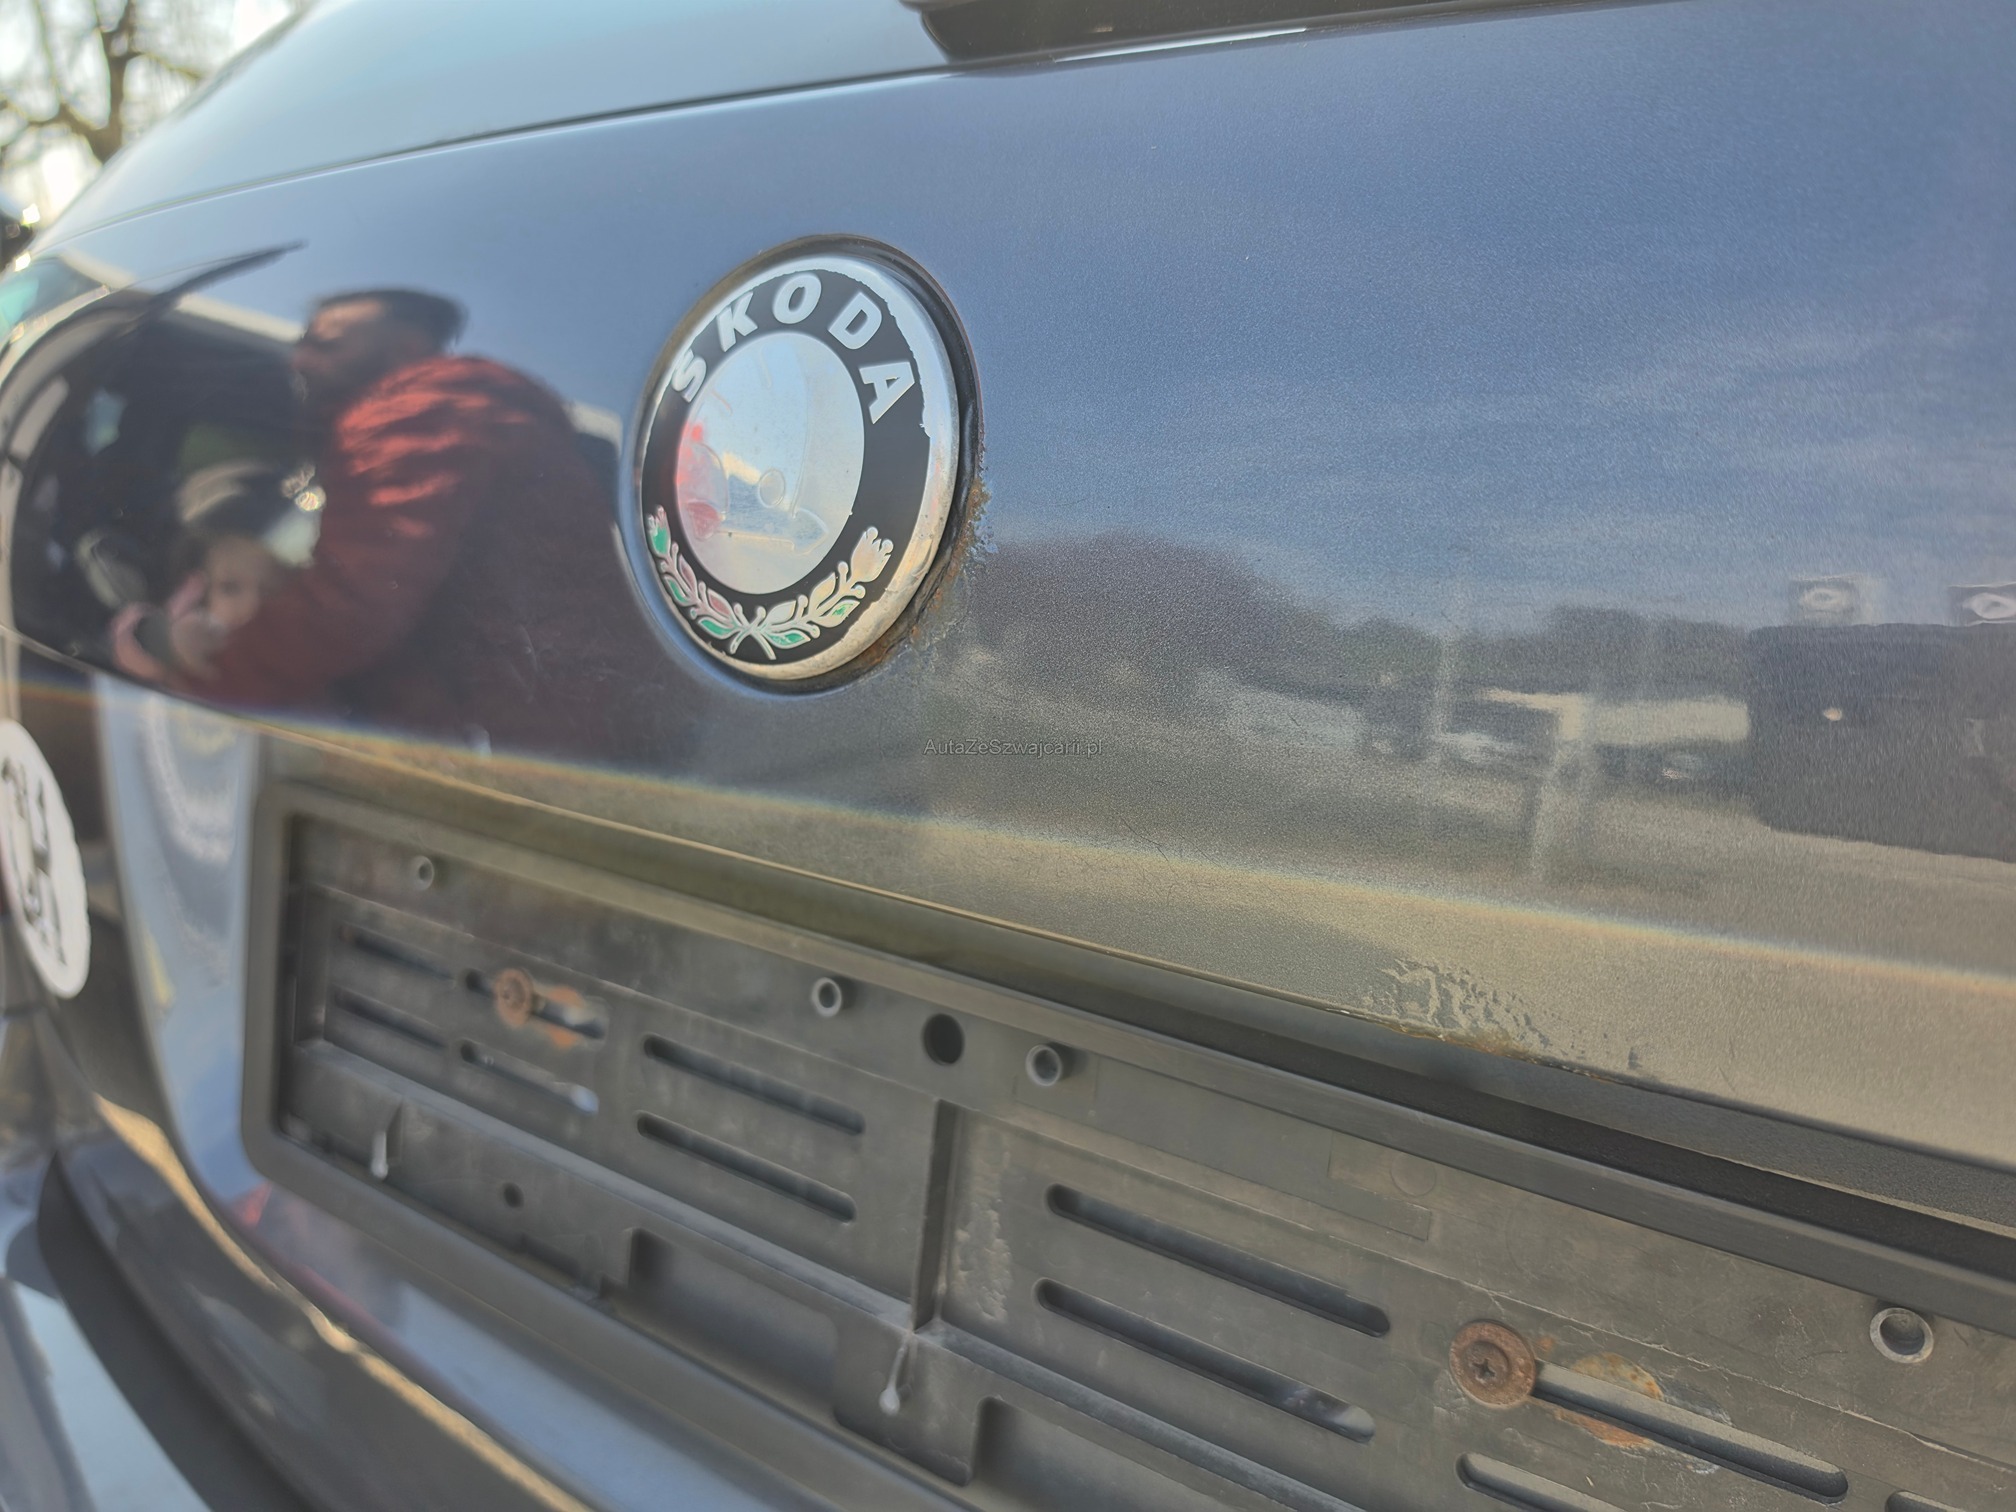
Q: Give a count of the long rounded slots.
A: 11